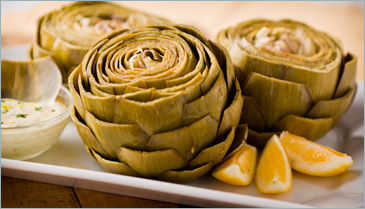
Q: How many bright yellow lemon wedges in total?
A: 3